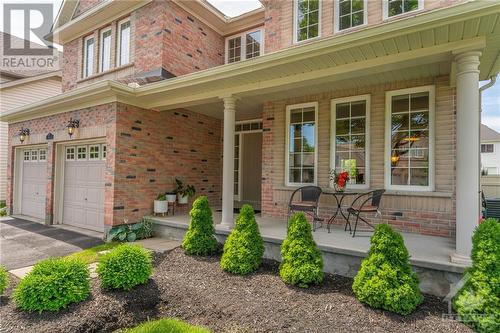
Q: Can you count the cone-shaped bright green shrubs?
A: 5